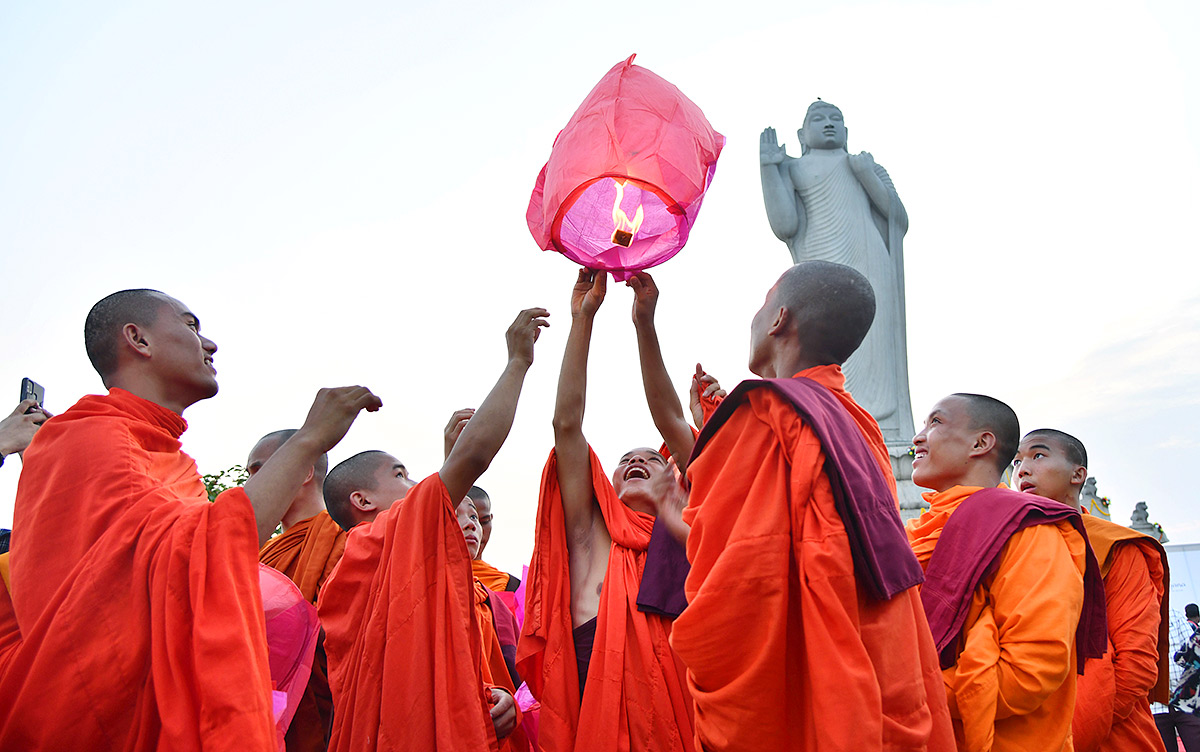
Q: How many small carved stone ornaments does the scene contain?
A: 2